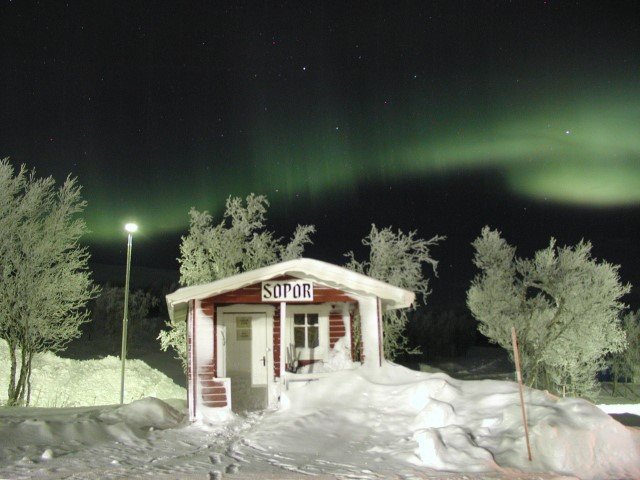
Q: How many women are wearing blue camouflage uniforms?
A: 0